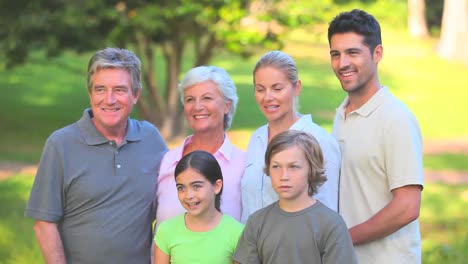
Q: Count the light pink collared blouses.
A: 1